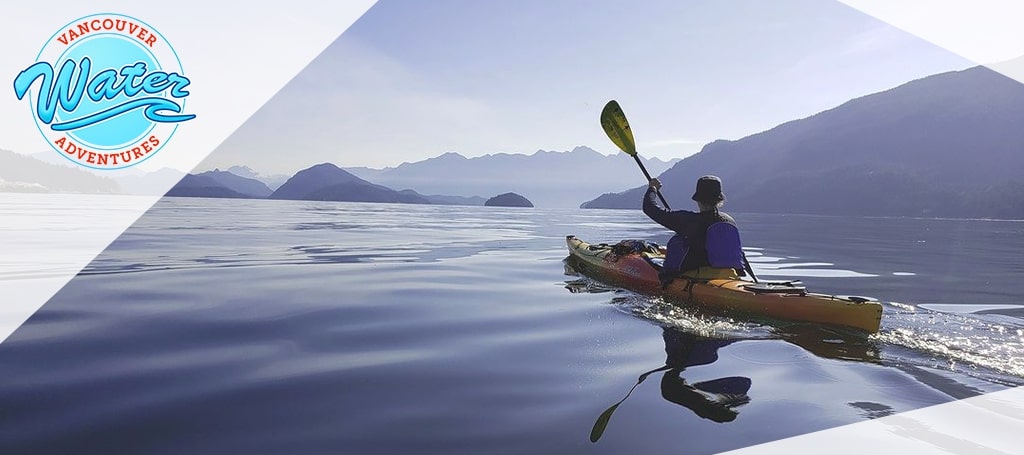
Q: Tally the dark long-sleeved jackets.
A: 1